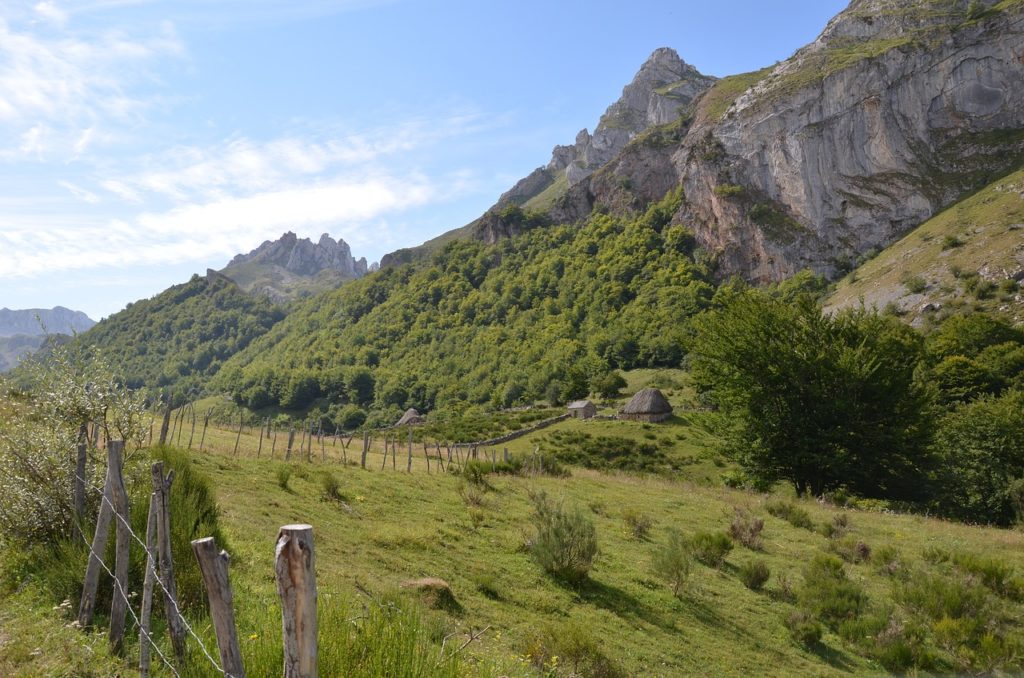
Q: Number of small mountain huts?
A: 3